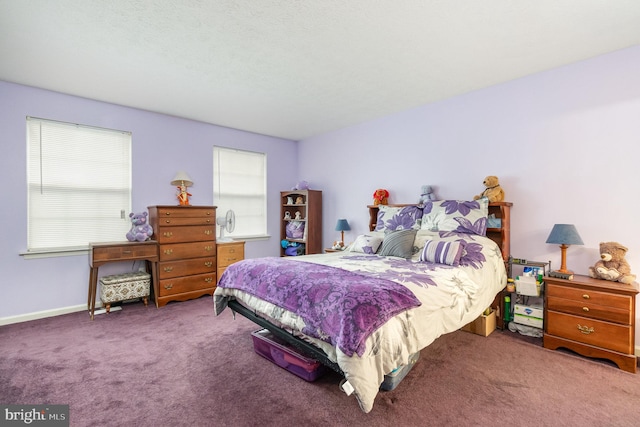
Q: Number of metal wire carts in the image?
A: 1